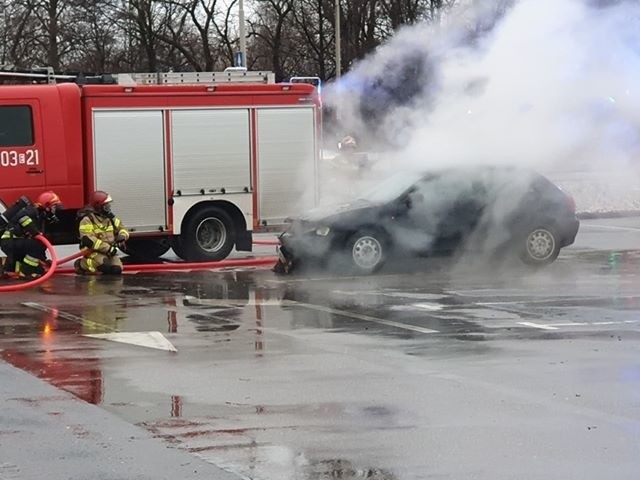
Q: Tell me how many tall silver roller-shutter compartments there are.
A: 3